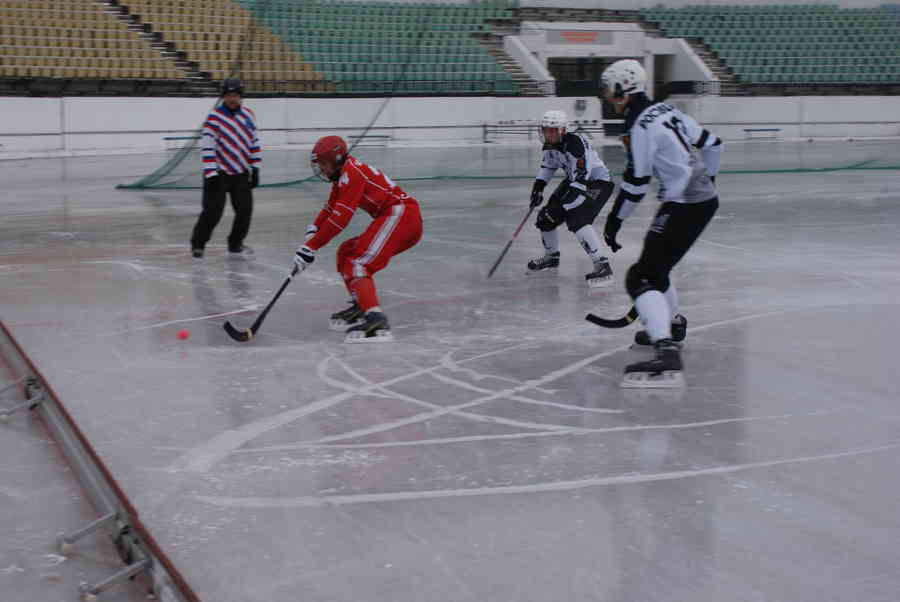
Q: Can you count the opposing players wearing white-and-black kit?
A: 2